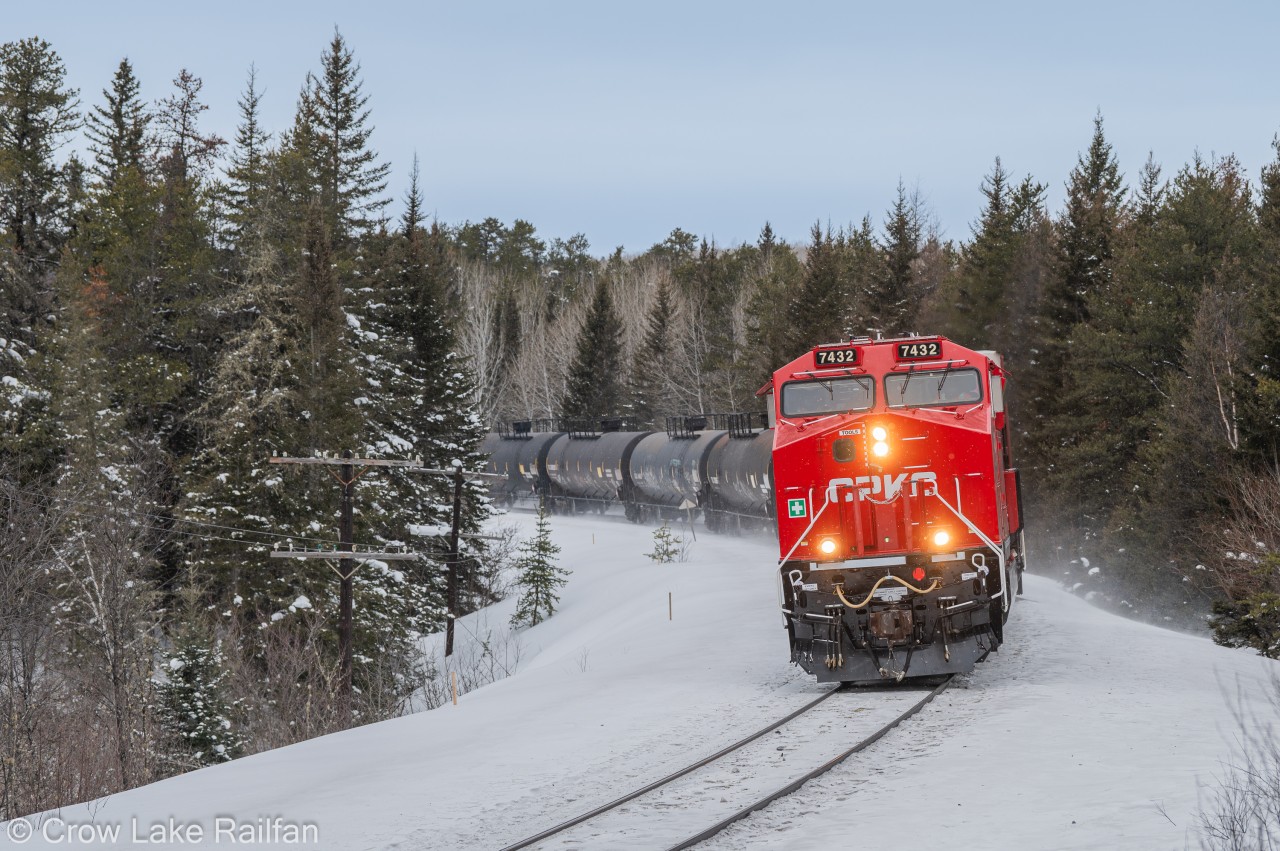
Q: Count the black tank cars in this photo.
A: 4